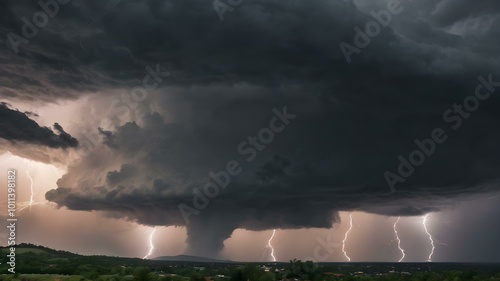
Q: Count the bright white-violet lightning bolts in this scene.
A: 6